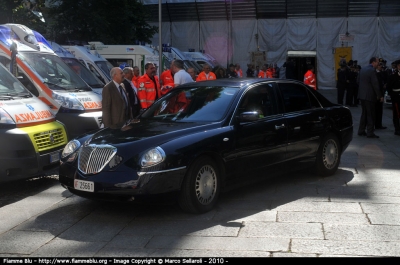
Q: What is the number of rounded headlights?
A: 2